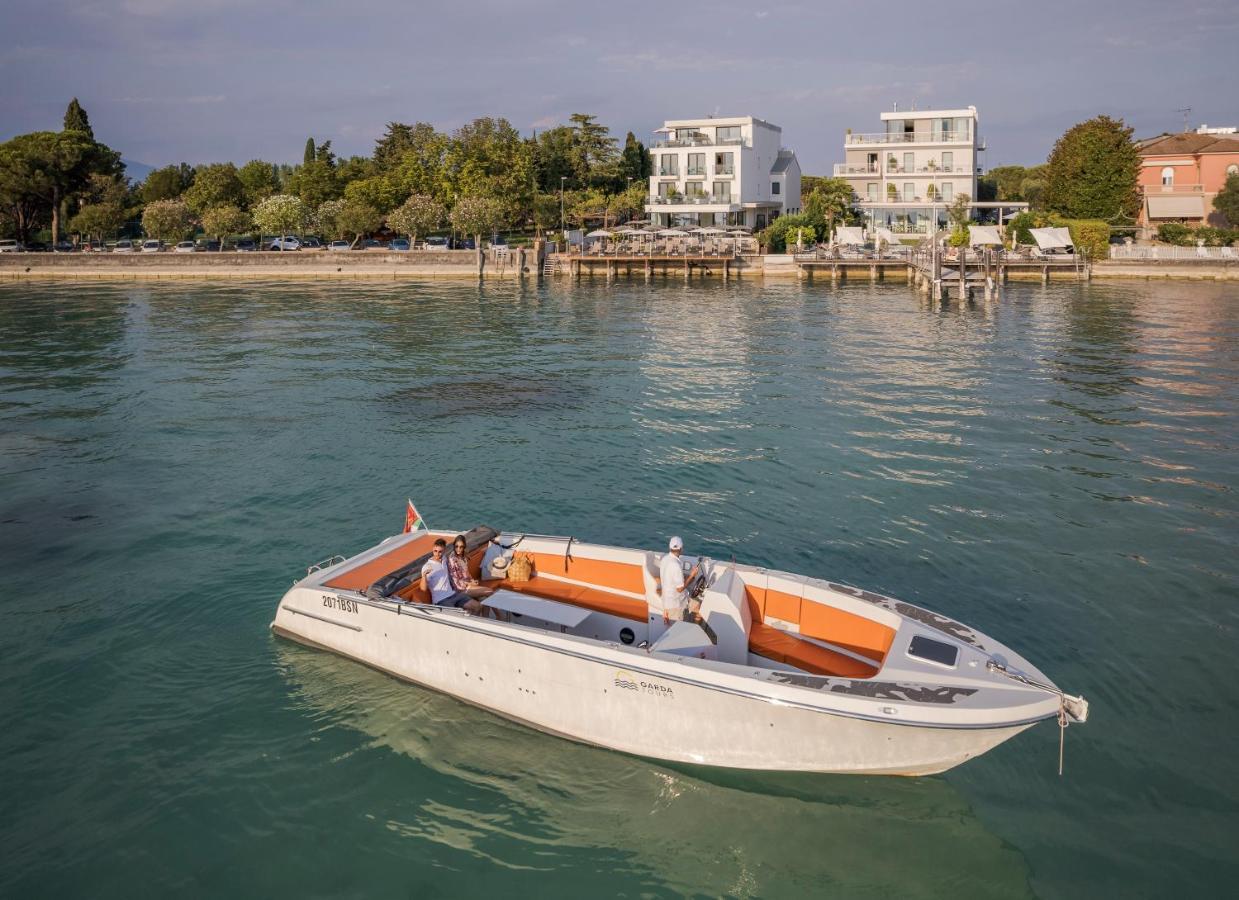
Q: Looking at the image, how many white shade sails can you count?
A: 4